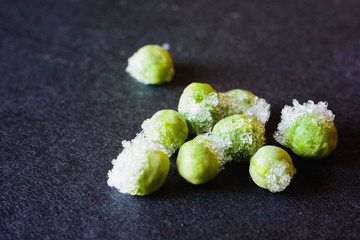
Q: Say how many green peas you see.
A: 9